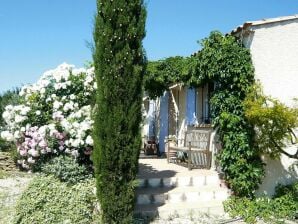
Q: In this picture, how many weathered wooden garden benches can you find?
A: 1